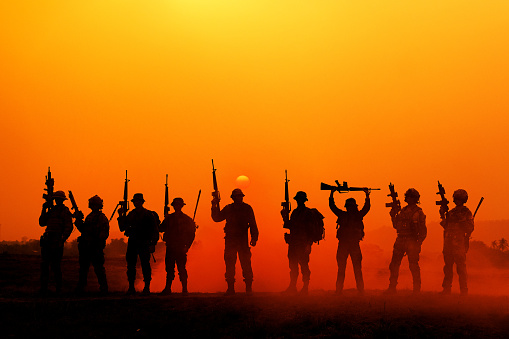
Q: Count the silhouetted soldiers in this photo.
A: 9